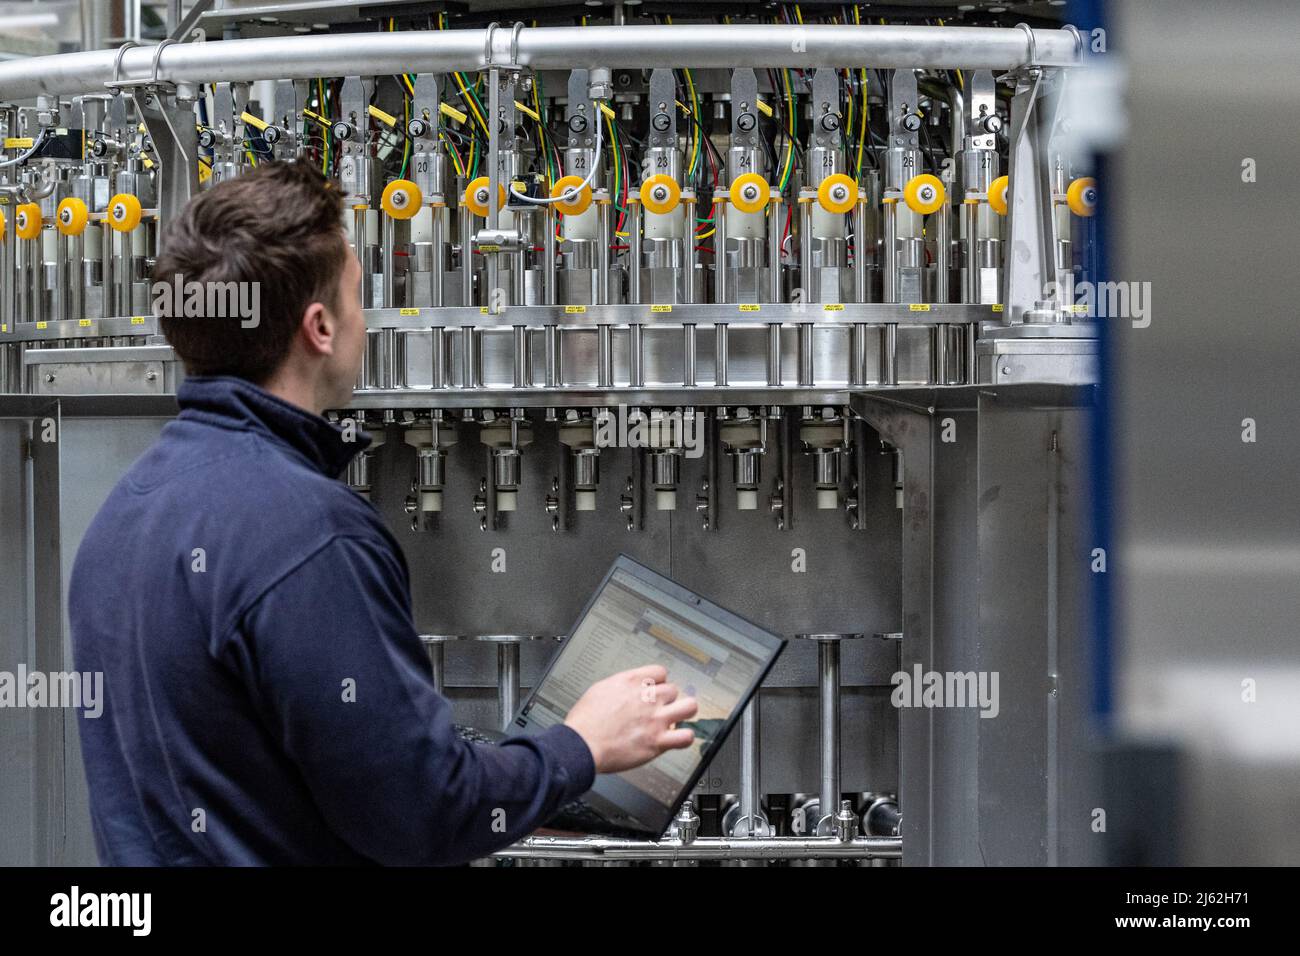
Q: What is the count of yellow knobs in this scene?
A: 13